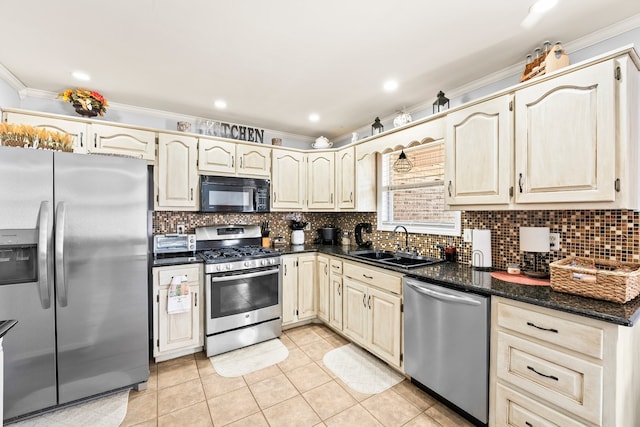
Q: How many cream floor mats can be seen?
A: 3